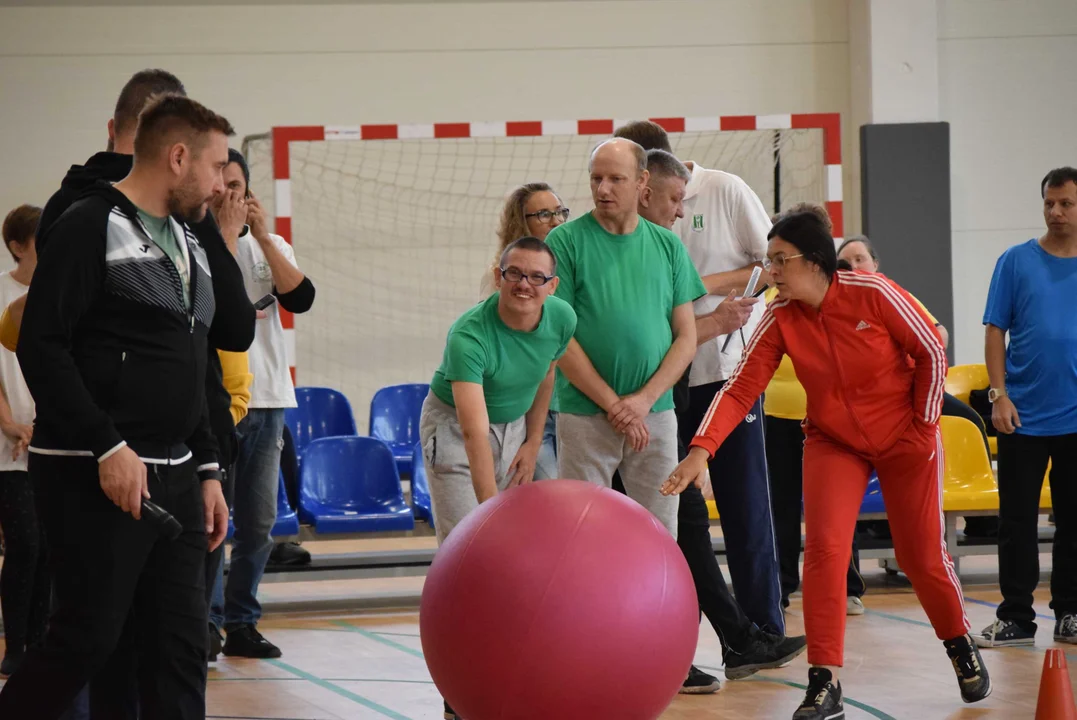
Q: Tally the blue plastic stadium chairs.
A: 6